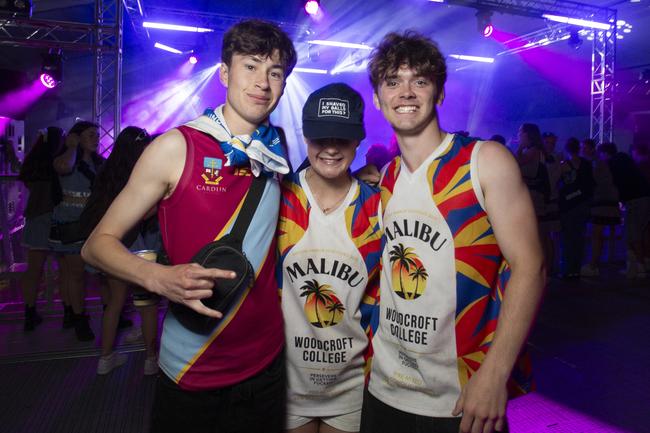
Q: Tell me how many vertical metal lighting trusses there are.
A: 2